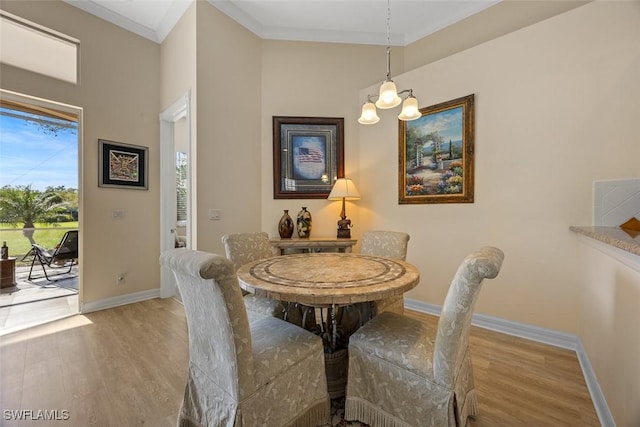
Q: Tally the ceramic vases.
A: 2